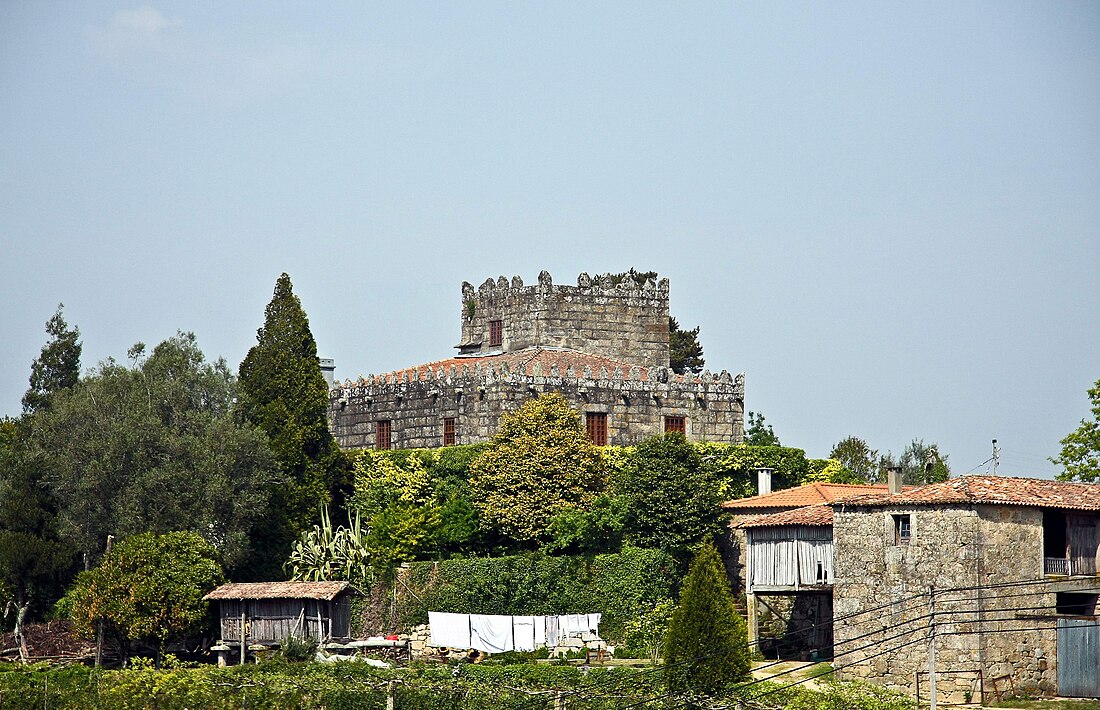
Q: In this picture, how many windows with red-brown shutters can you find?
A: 5